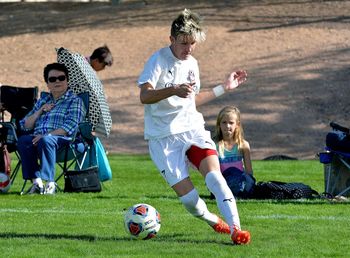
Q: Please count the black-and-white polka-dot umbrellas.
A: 1